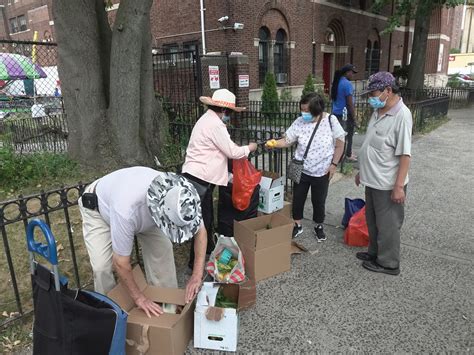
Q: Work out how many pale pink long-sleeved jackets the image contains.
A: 1